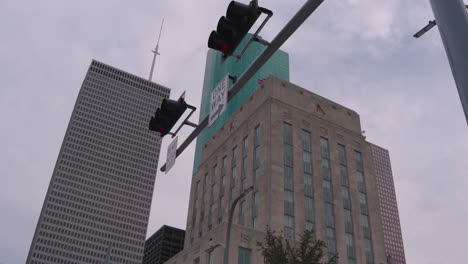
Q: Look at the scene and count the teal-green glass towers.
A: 1